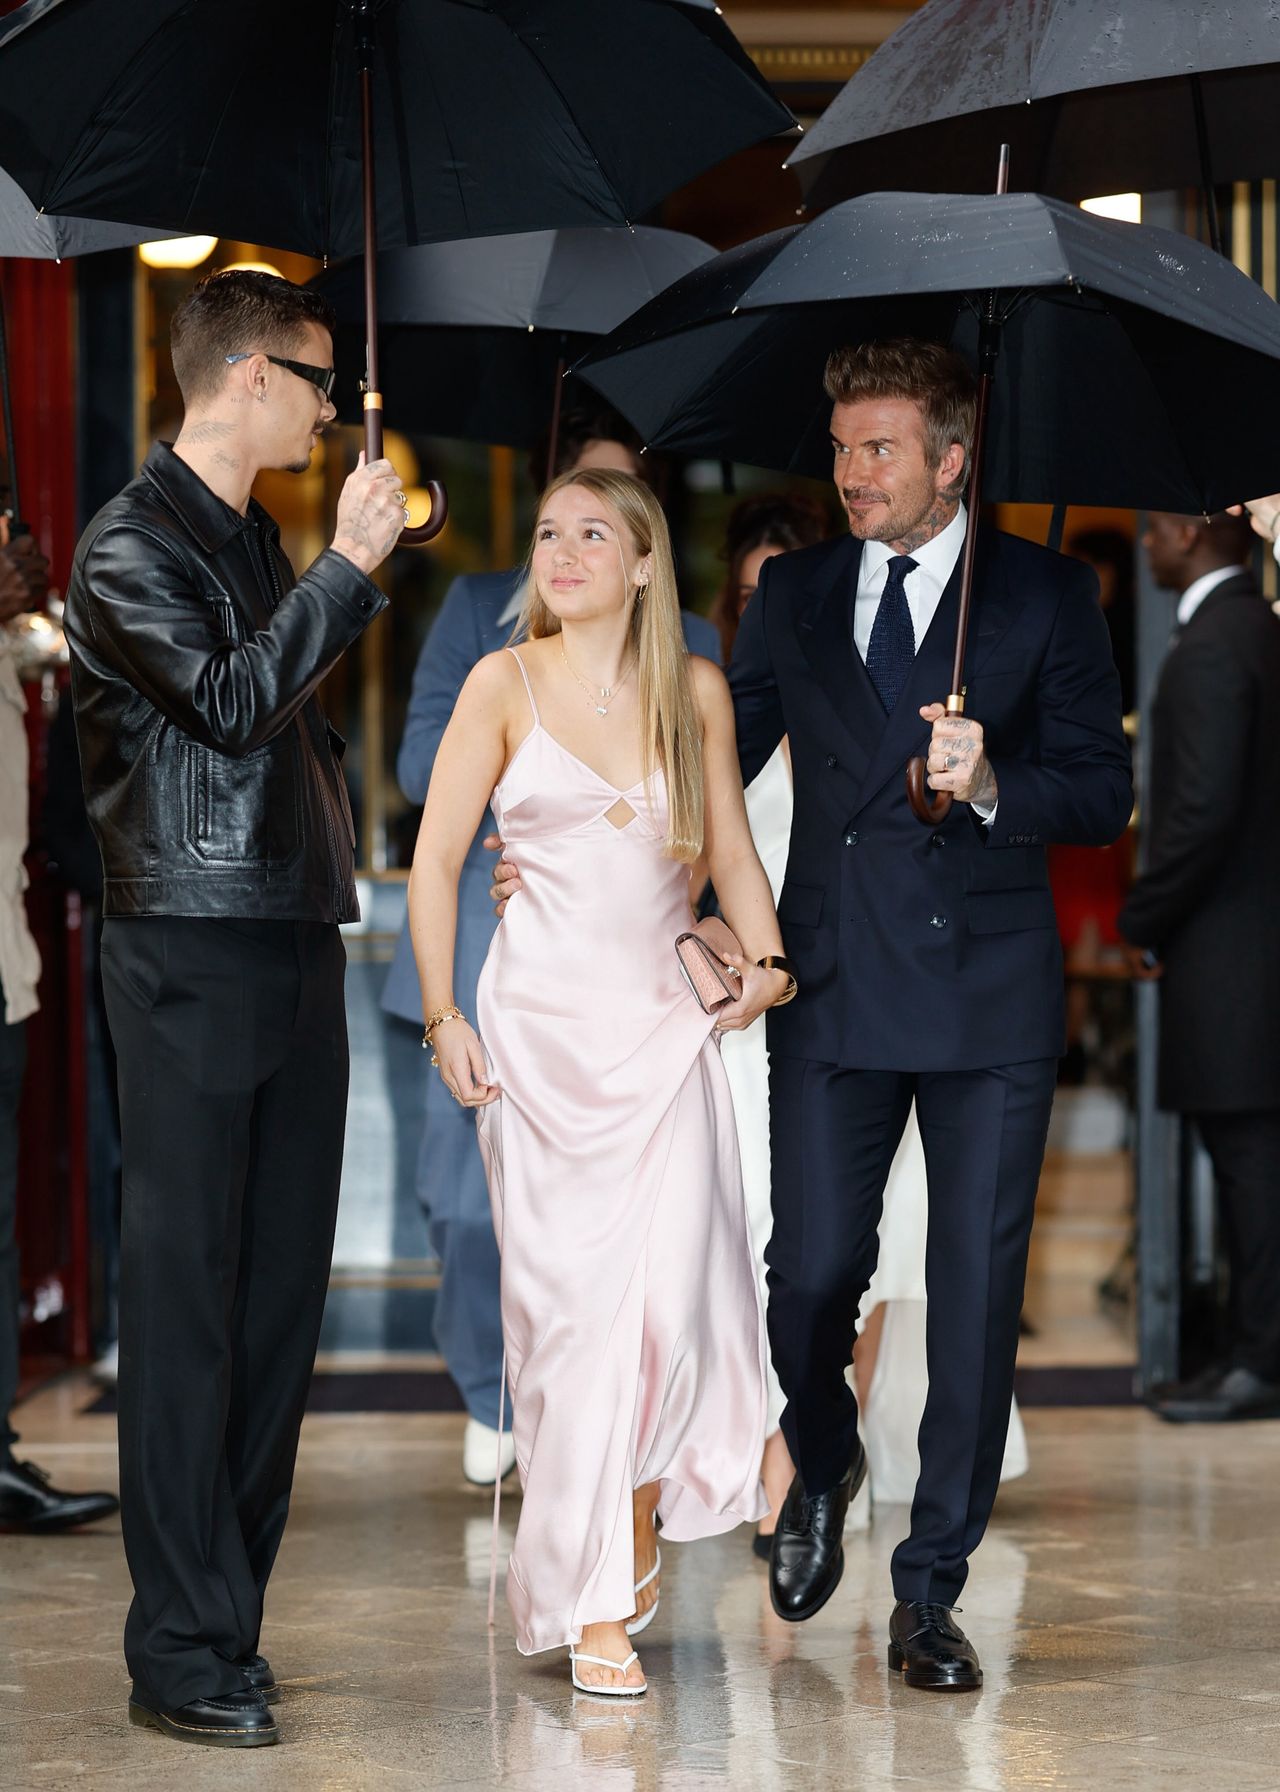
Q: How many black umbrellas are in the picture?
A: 5